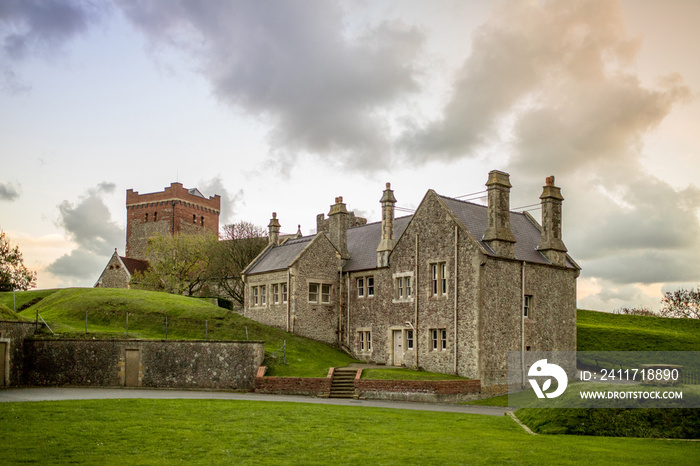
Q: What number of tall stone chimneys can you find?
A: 5